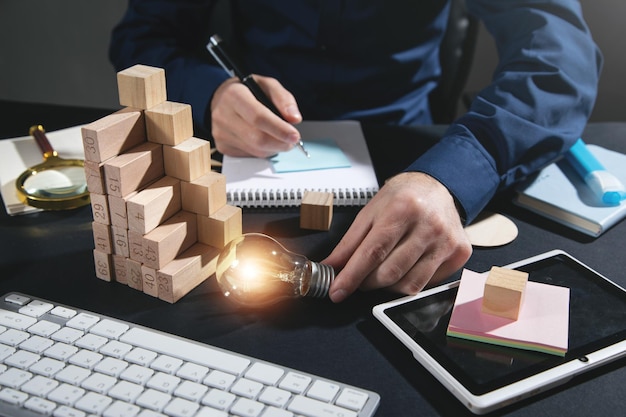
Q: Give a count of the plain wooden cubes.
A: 7